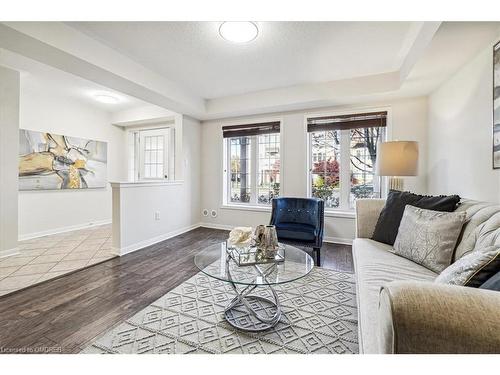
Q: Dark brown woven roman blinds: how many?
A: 2